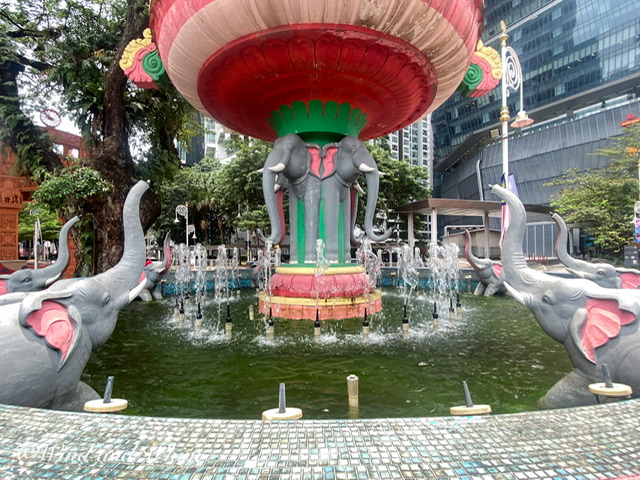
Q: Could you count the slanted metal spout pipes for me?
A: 4